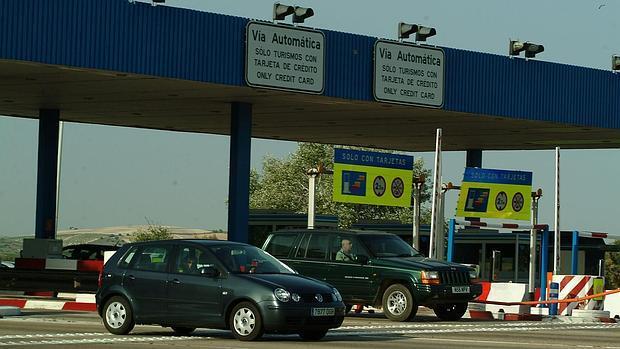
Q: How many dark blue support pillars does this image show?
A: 3